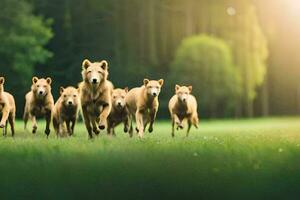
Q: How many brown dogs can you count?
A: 7